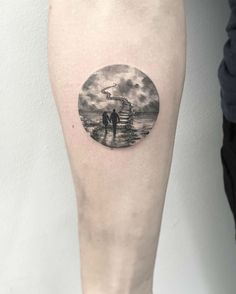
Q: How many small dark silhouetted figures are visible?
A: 2